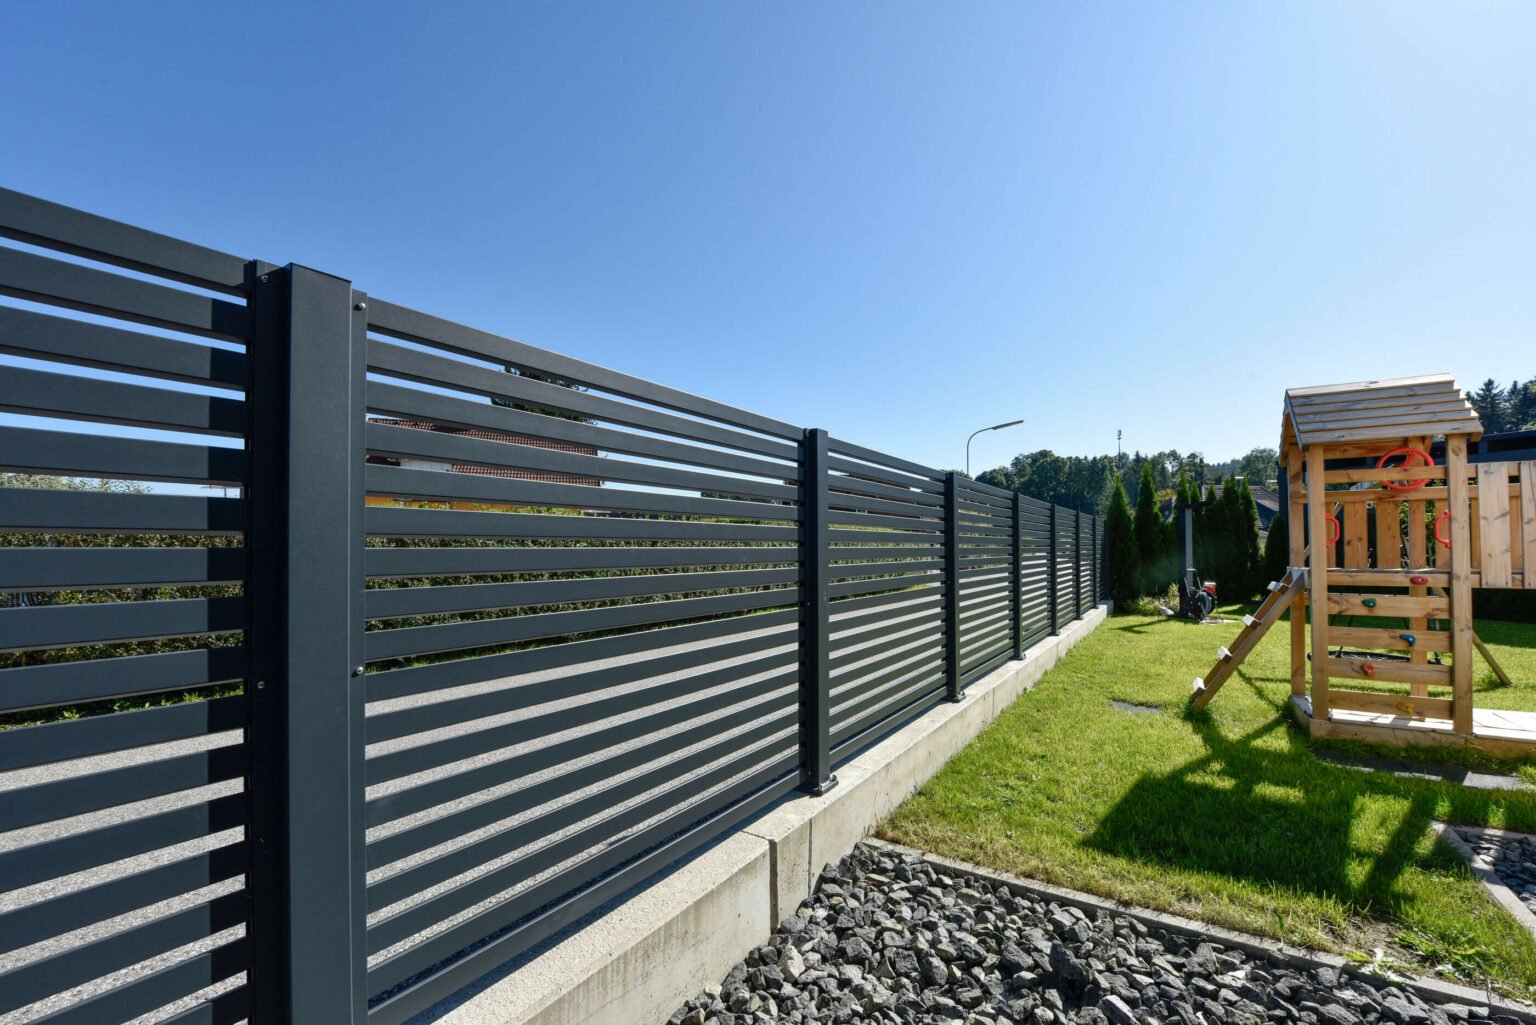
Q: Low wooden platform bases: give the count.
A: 1